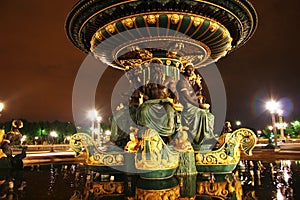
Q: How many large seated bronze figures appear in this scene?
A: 3